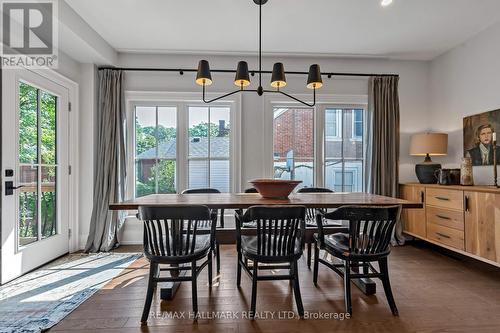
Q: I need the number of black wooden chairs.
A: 6